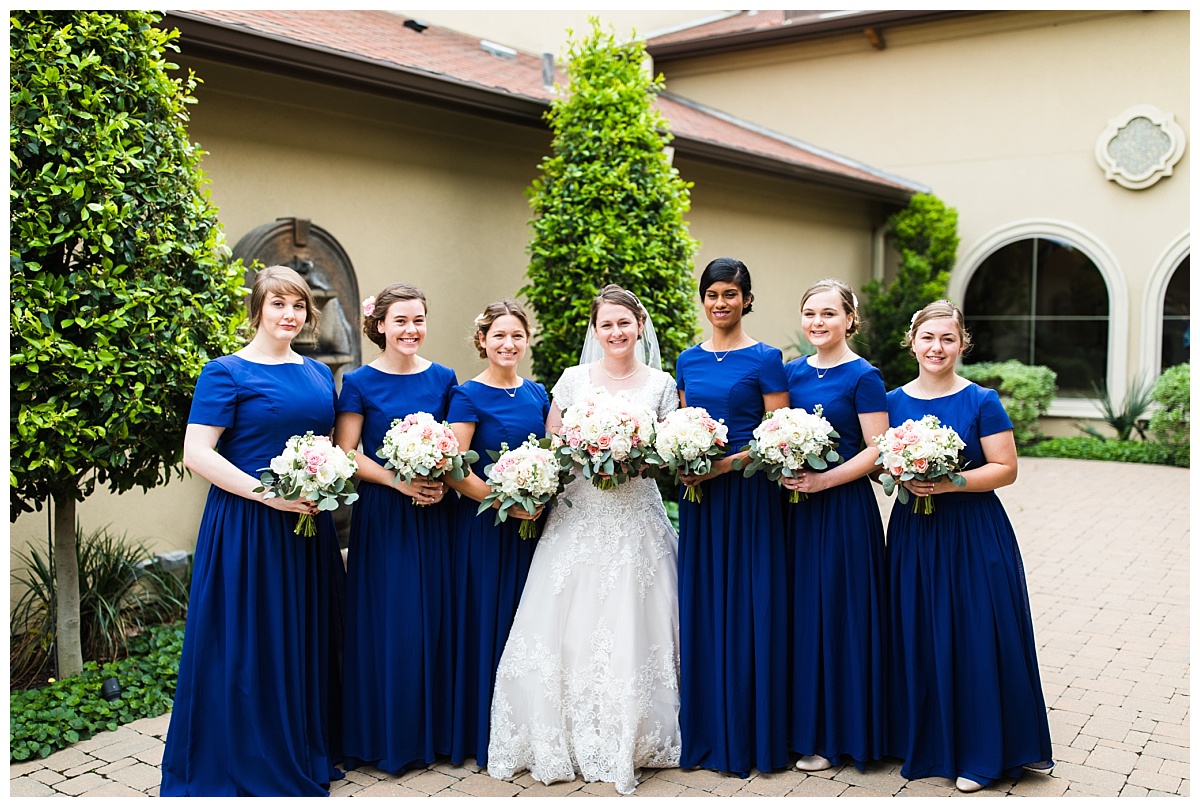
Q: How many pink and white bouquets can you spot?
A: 7